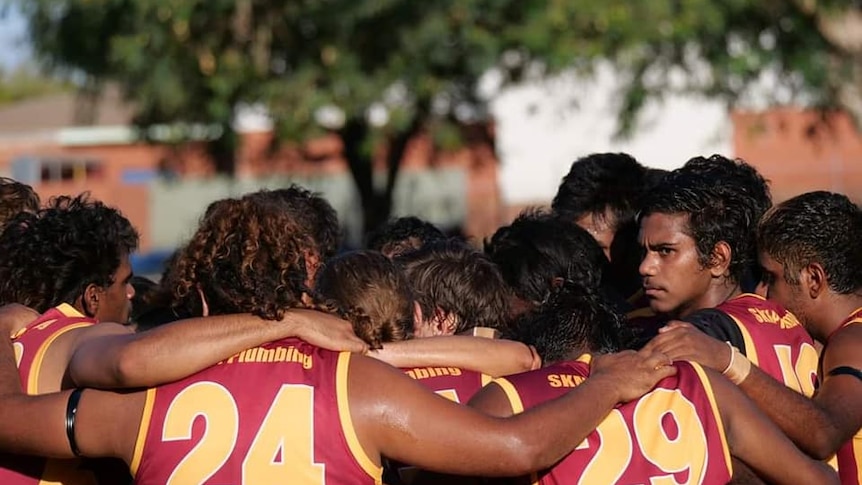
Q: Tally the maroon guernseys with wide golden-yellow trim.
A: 6